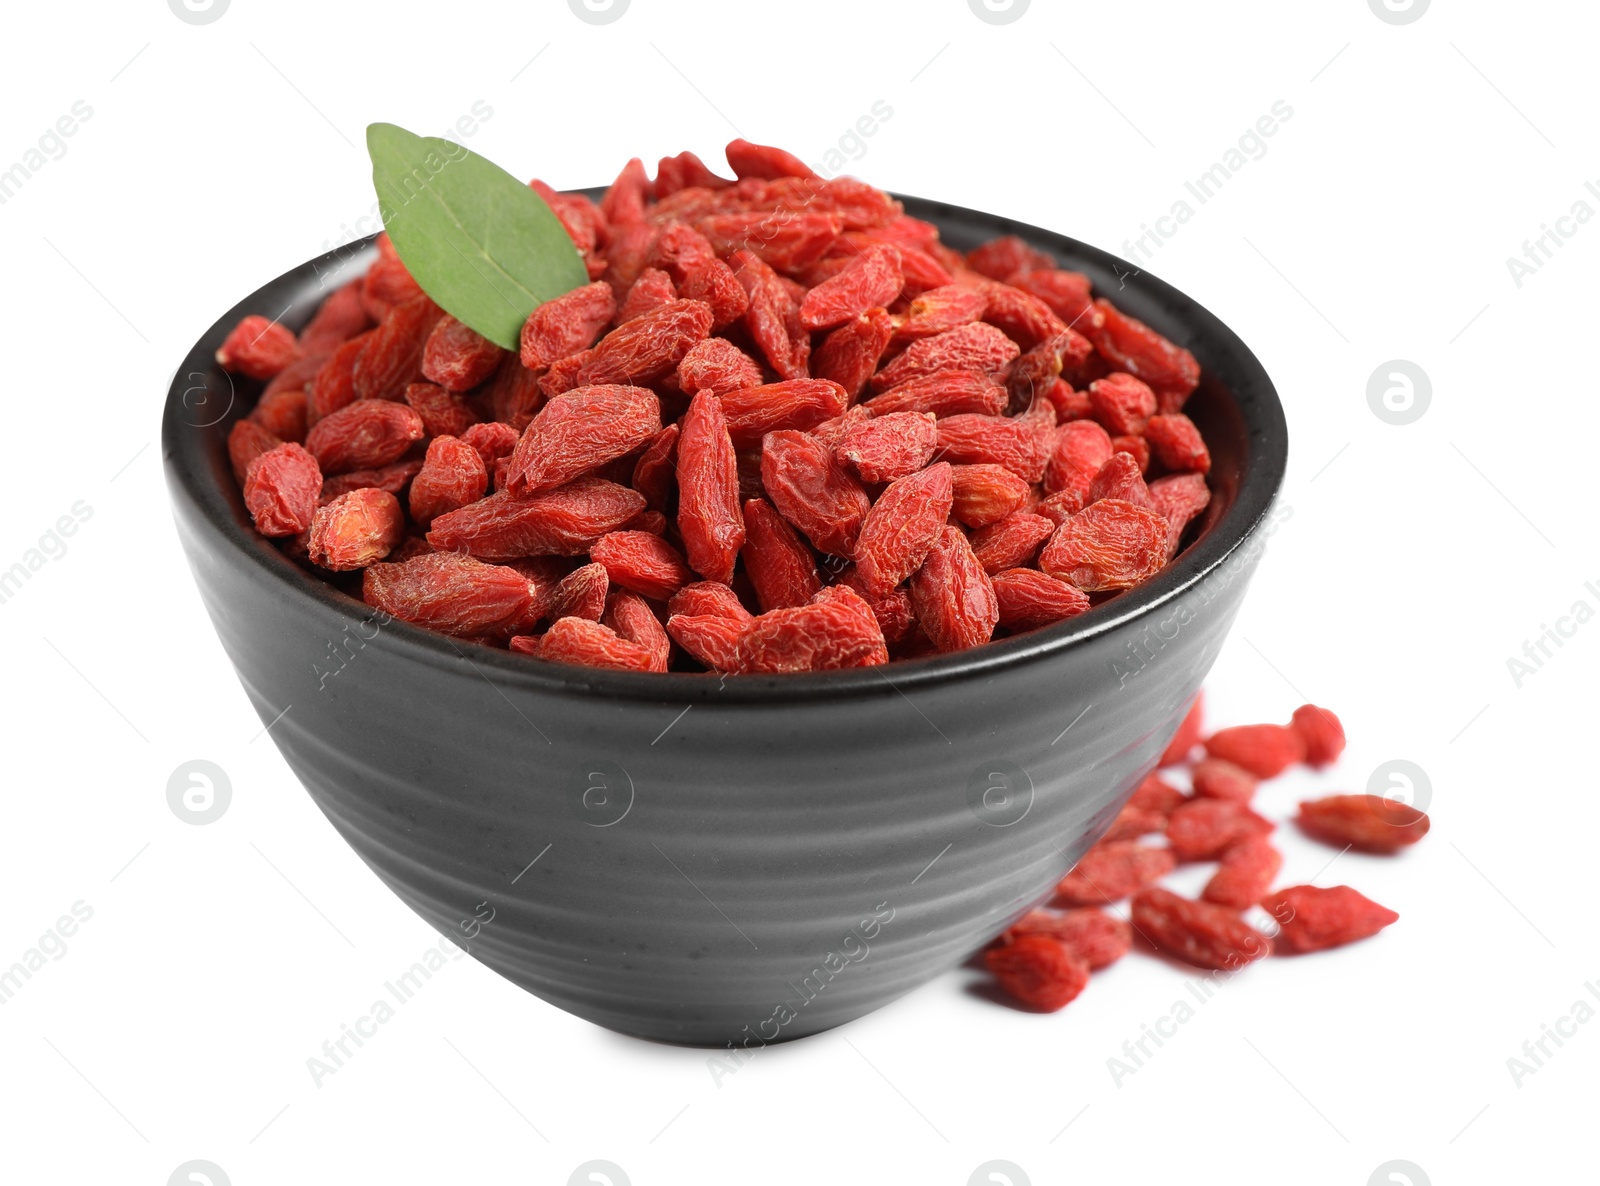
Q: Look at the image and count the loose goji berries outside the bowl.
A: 14